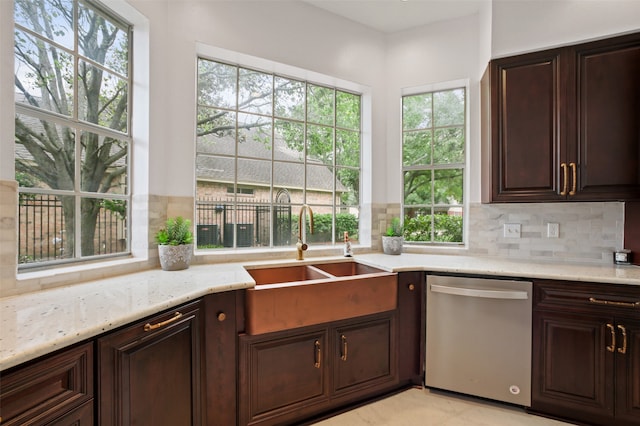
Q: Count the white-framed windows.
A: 3